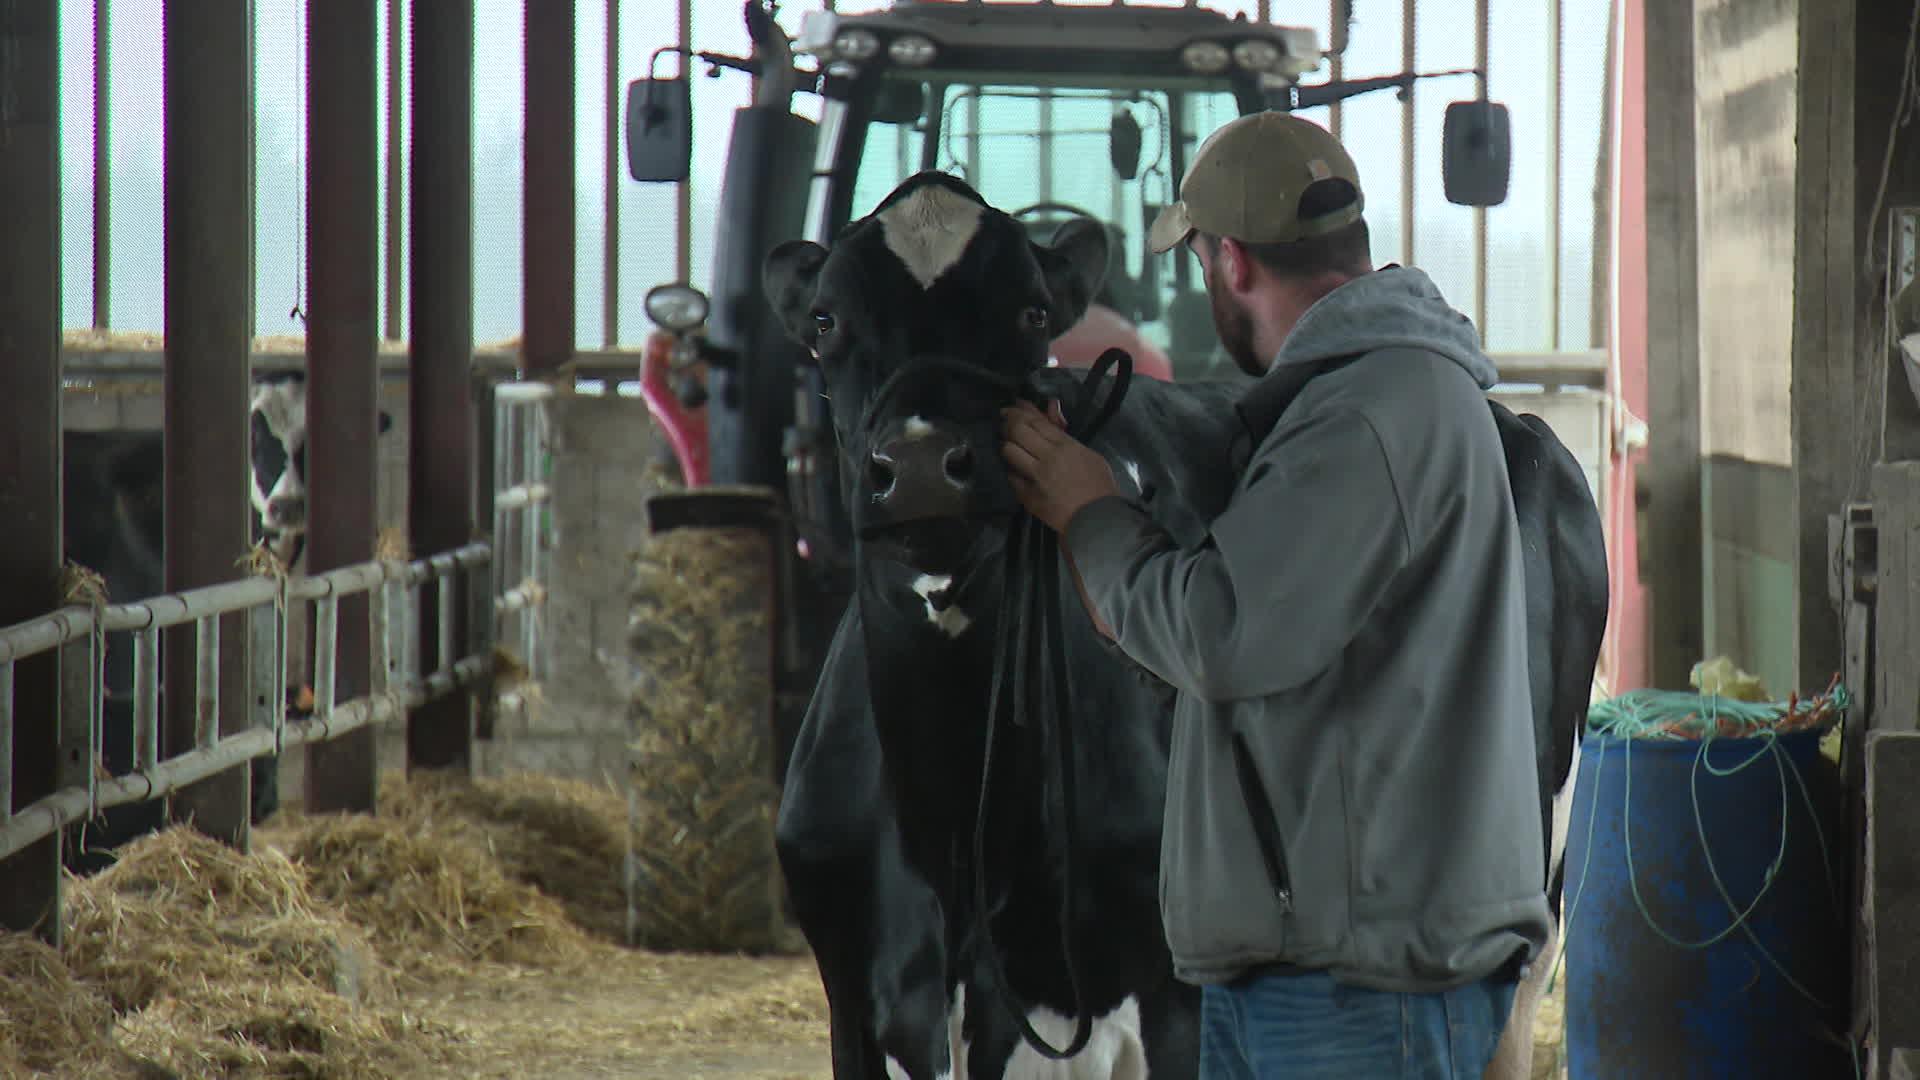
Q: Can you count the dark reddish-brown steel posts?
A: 5